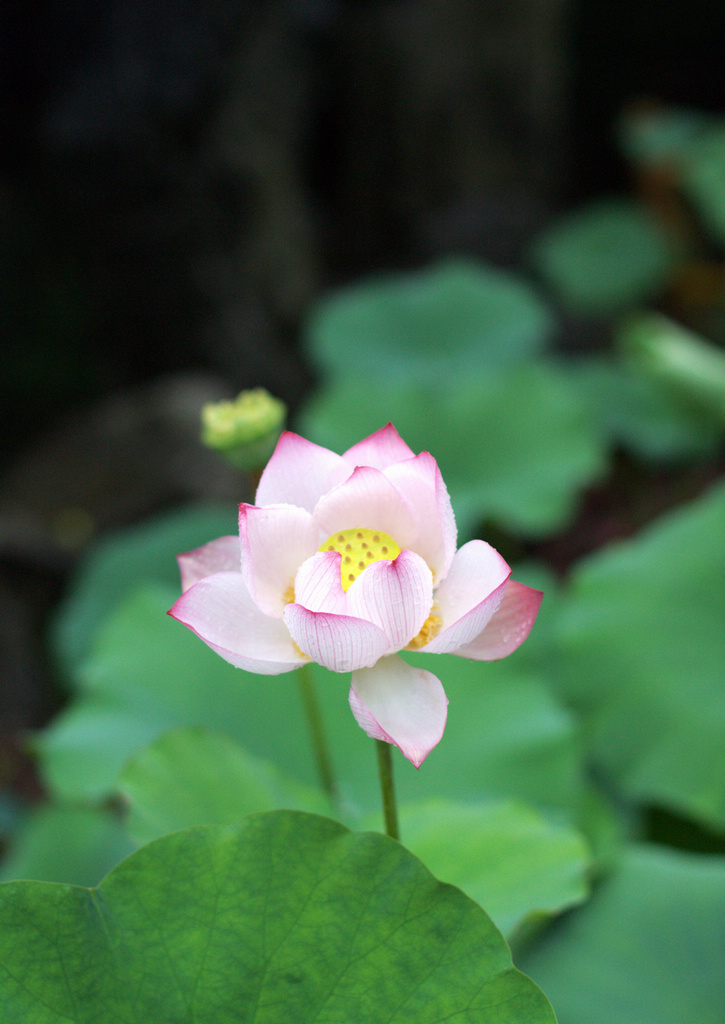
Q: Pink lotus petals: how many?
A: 13